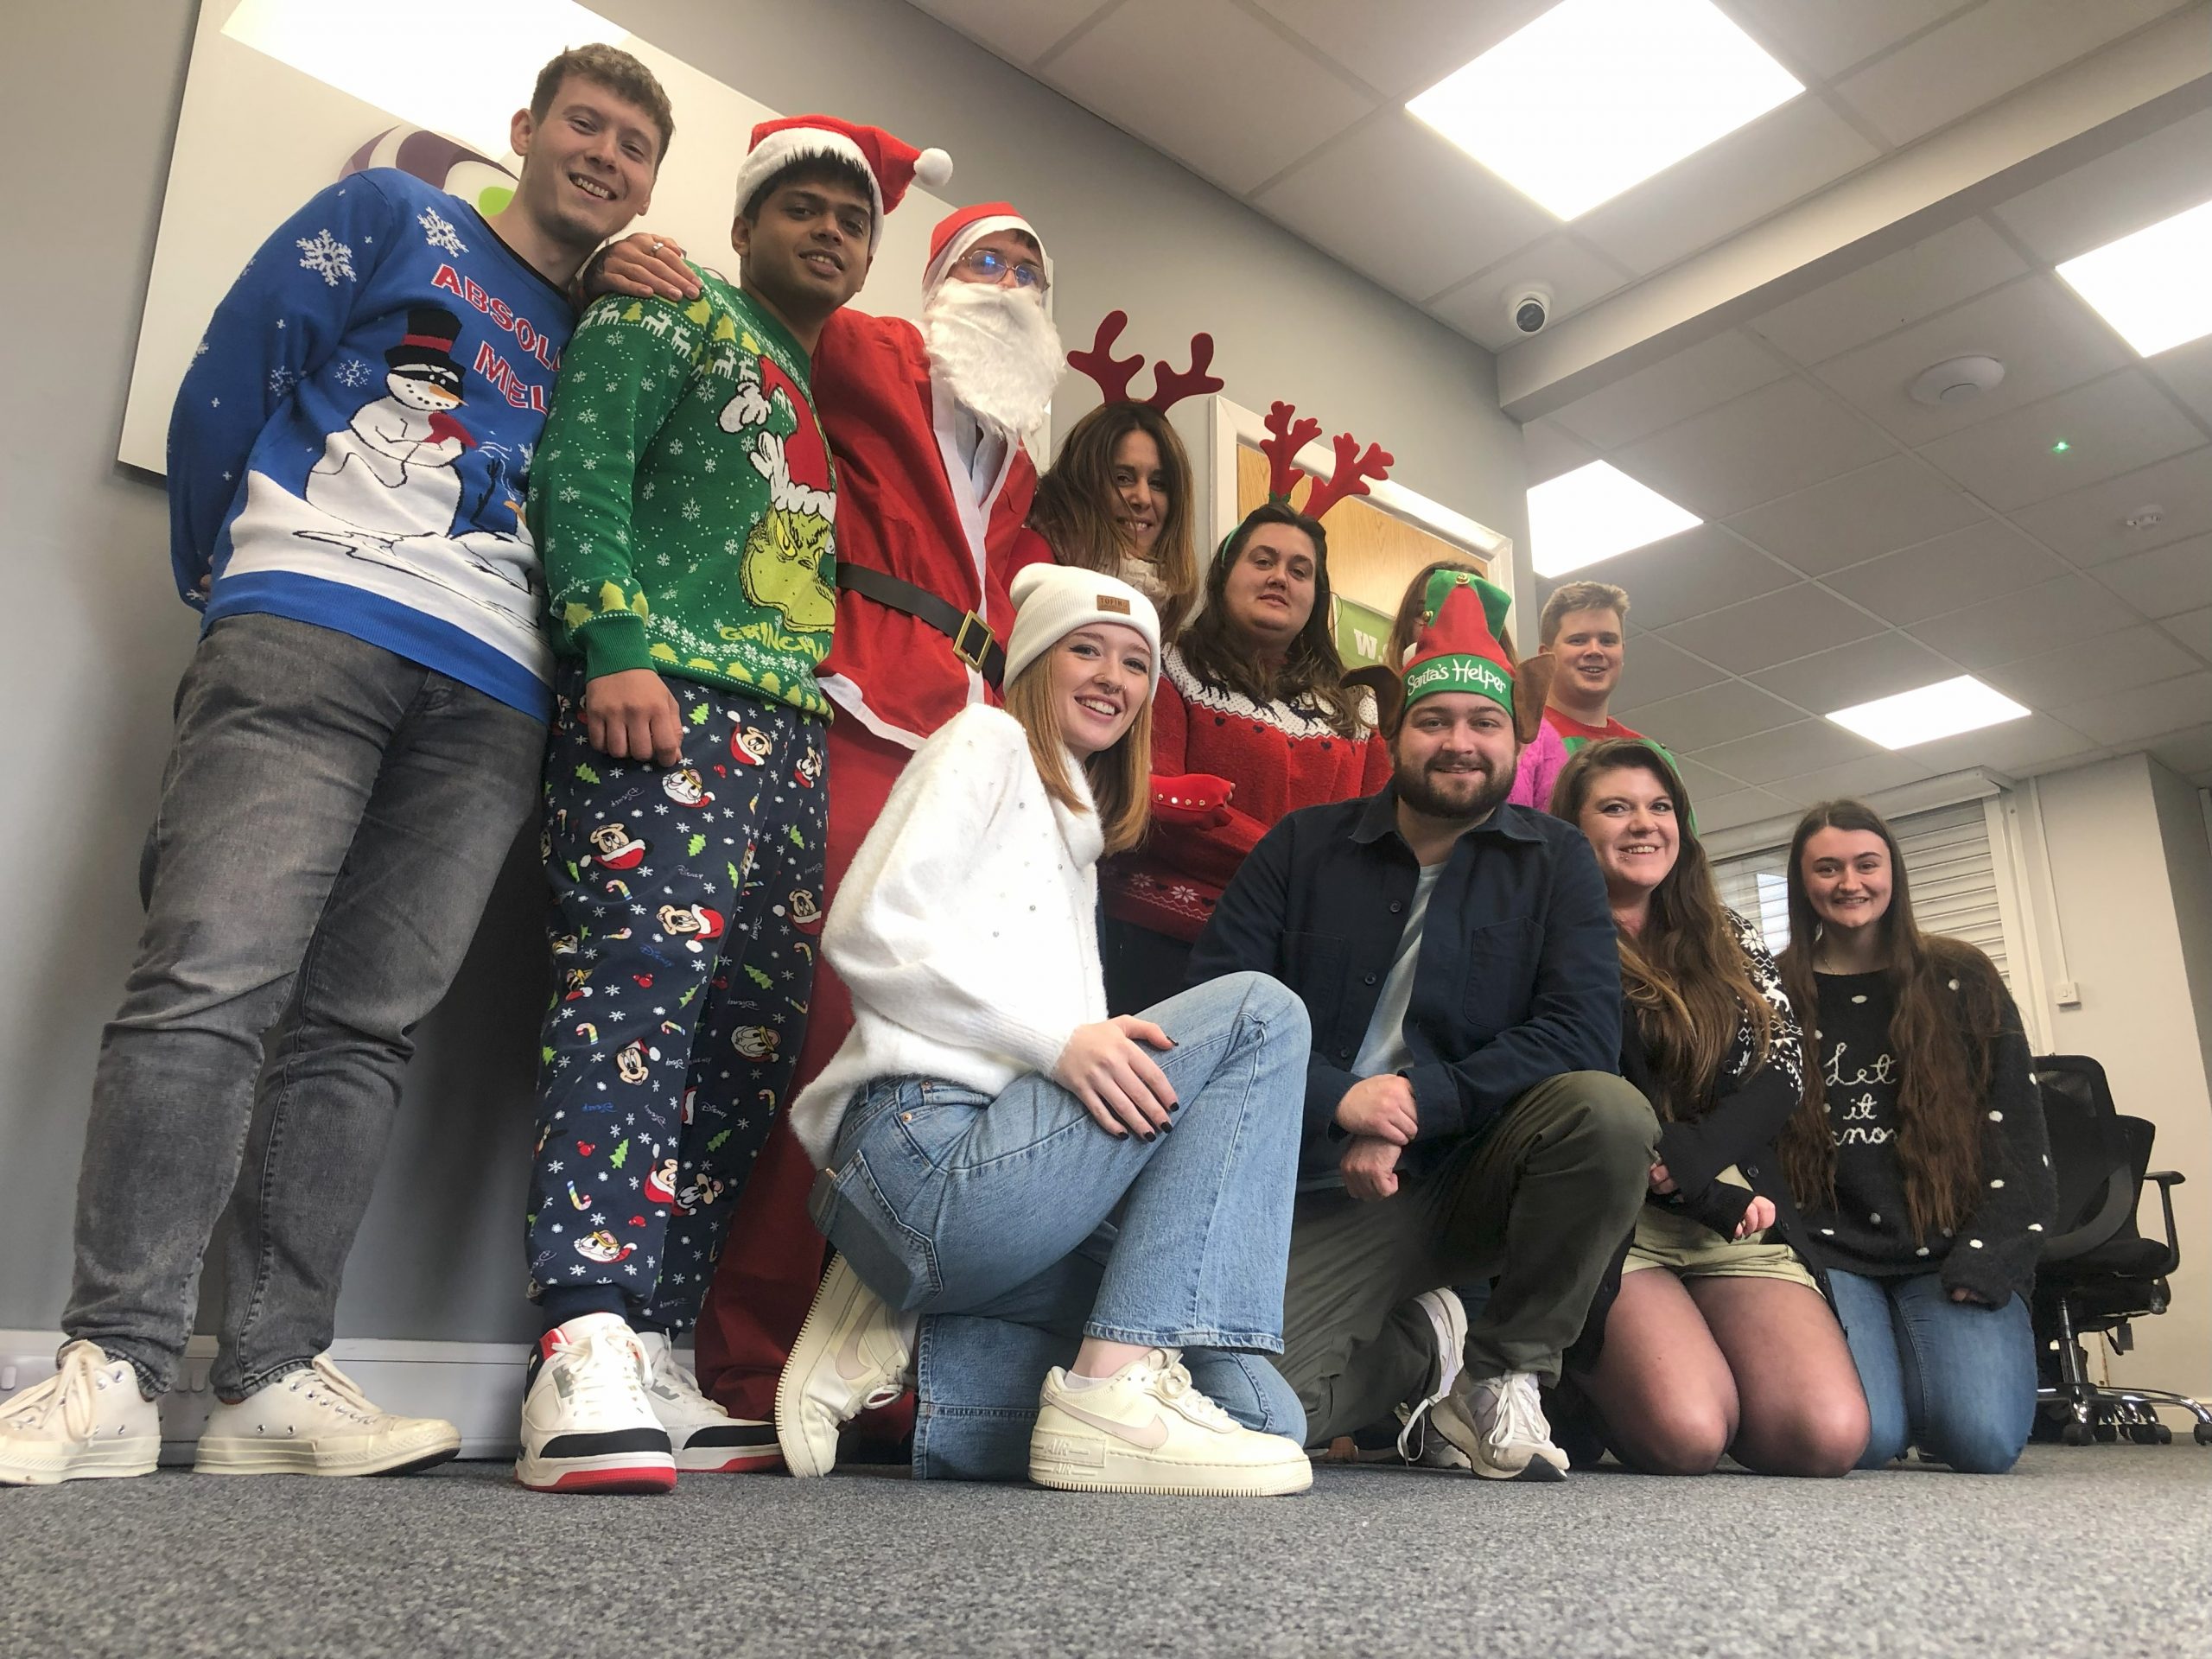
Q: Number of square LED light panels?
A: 4